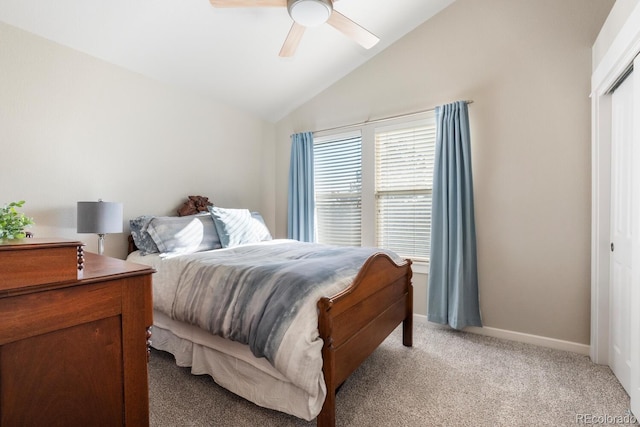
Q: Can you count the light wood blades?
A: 3